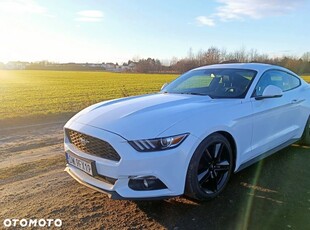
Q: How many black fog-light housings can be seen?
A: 1